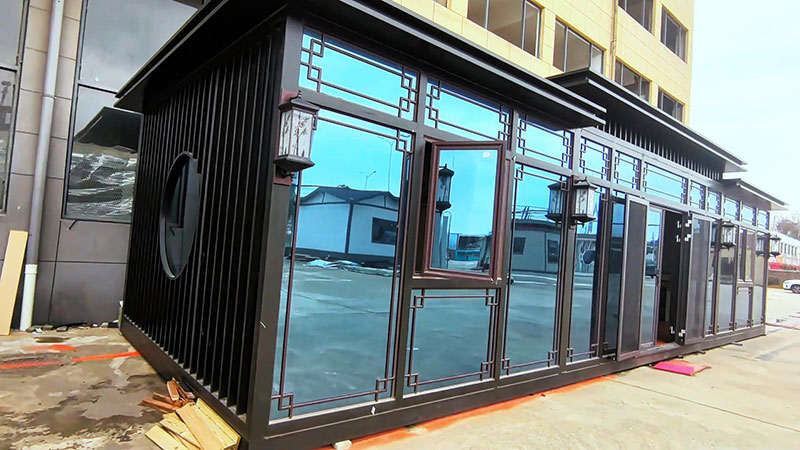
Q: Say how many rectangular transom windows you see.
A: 11